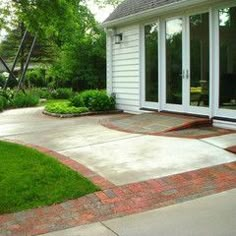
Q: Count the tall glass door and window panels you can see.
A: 4